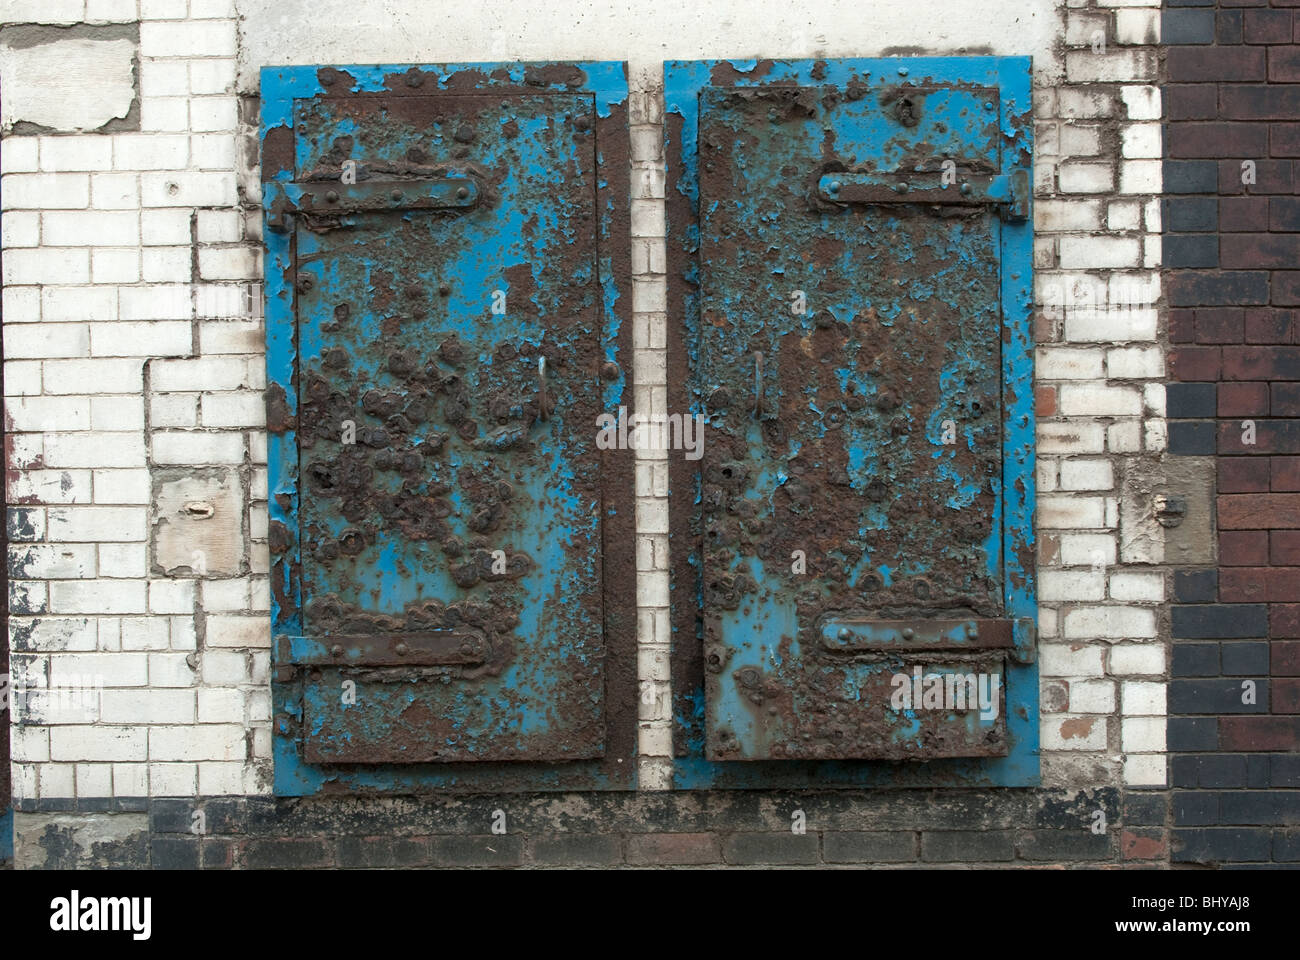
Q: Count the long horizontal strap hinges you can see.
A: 4